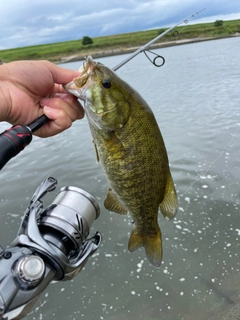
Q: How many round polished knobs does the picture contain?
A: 1